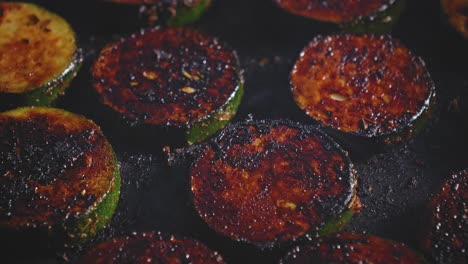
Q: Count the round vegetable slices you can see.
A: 11